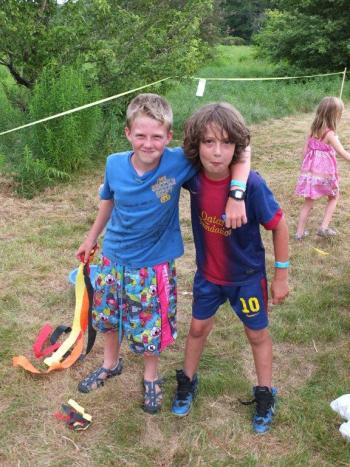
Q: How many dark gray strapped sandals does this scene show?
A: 2